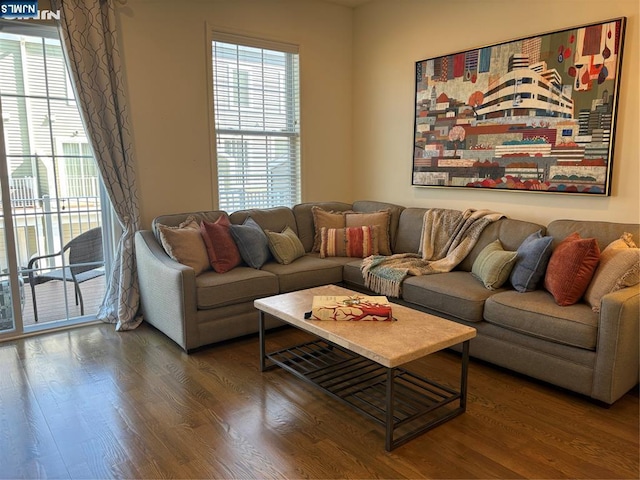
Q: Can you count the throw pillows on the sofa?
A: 11